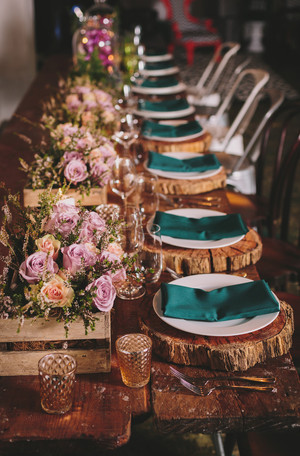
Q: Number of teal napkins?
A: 8